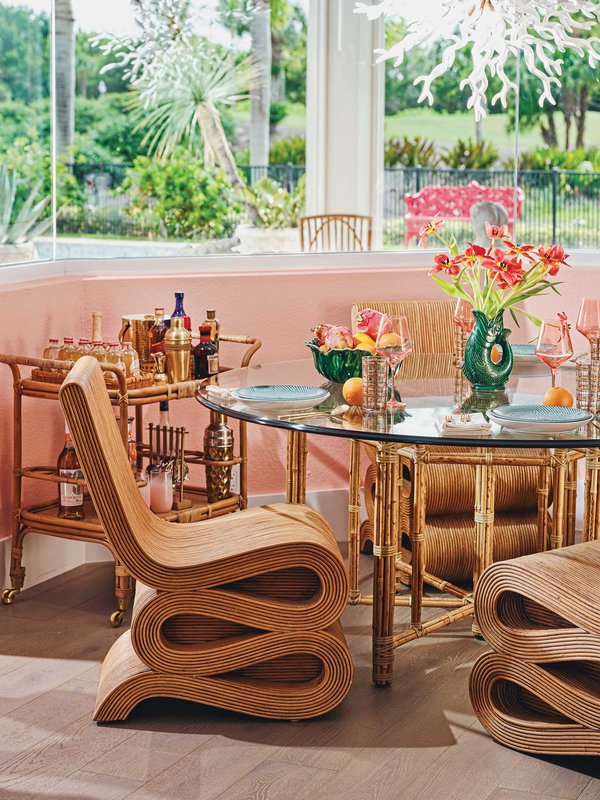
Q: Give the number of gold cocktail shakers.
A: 2